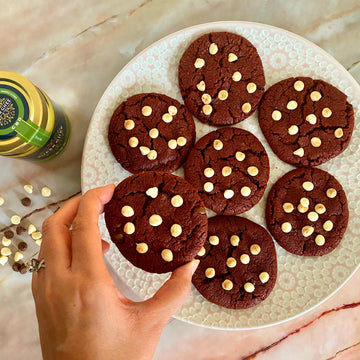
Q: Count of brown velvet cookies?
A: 7